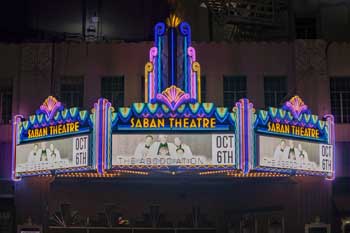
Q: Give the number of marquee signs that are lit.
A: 3